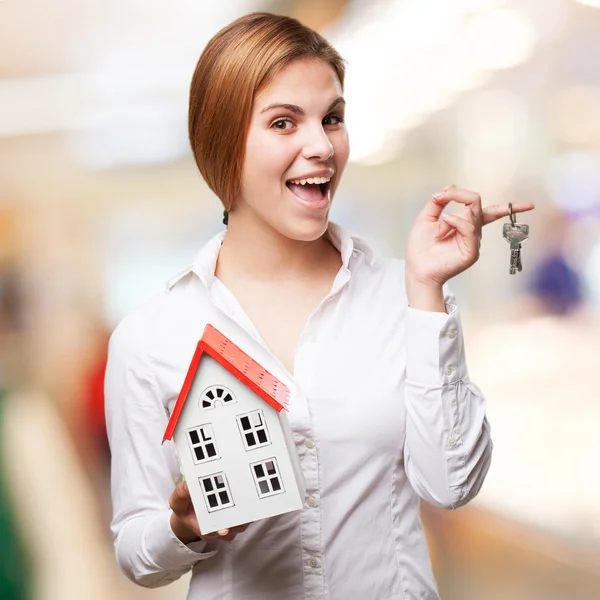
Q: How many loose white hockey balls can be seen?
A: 0